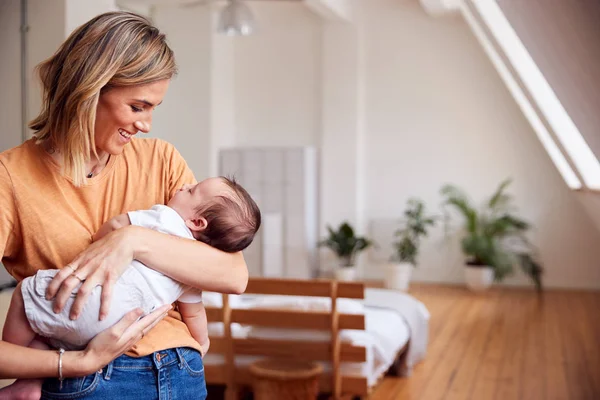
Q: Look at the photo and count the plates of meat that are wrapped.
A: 0